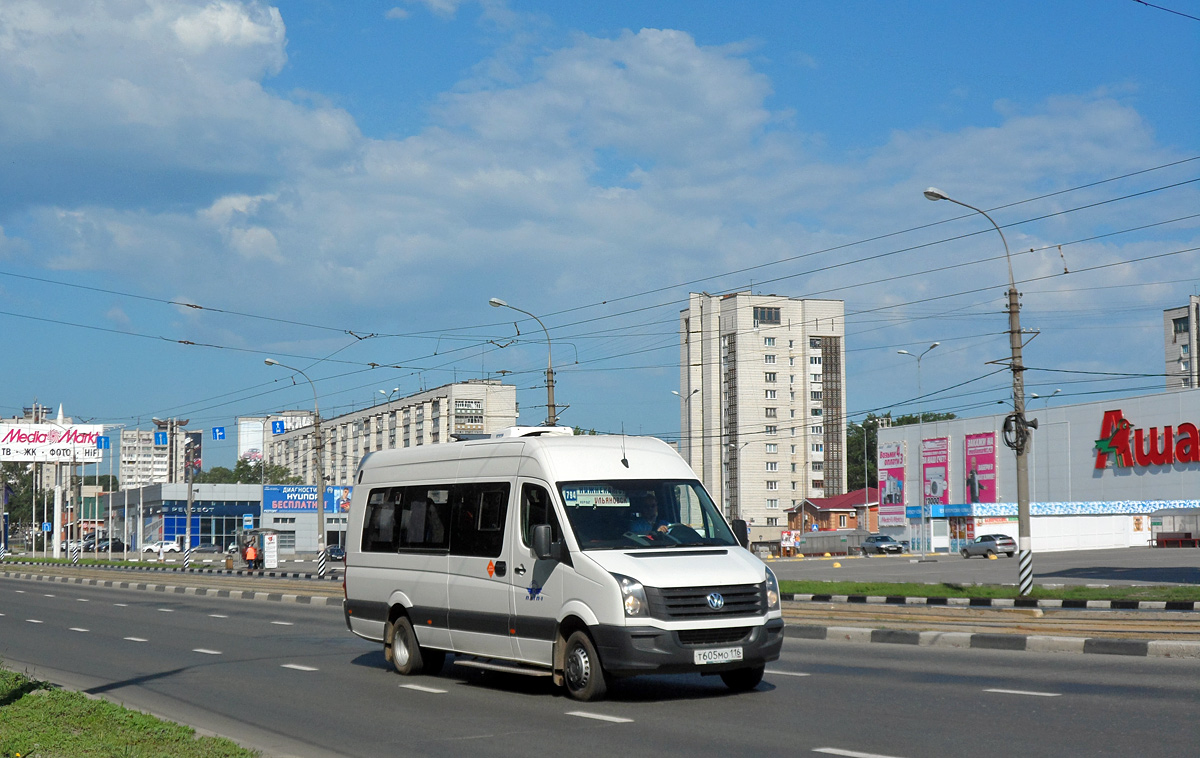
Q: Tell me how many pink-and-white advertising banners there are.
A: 3